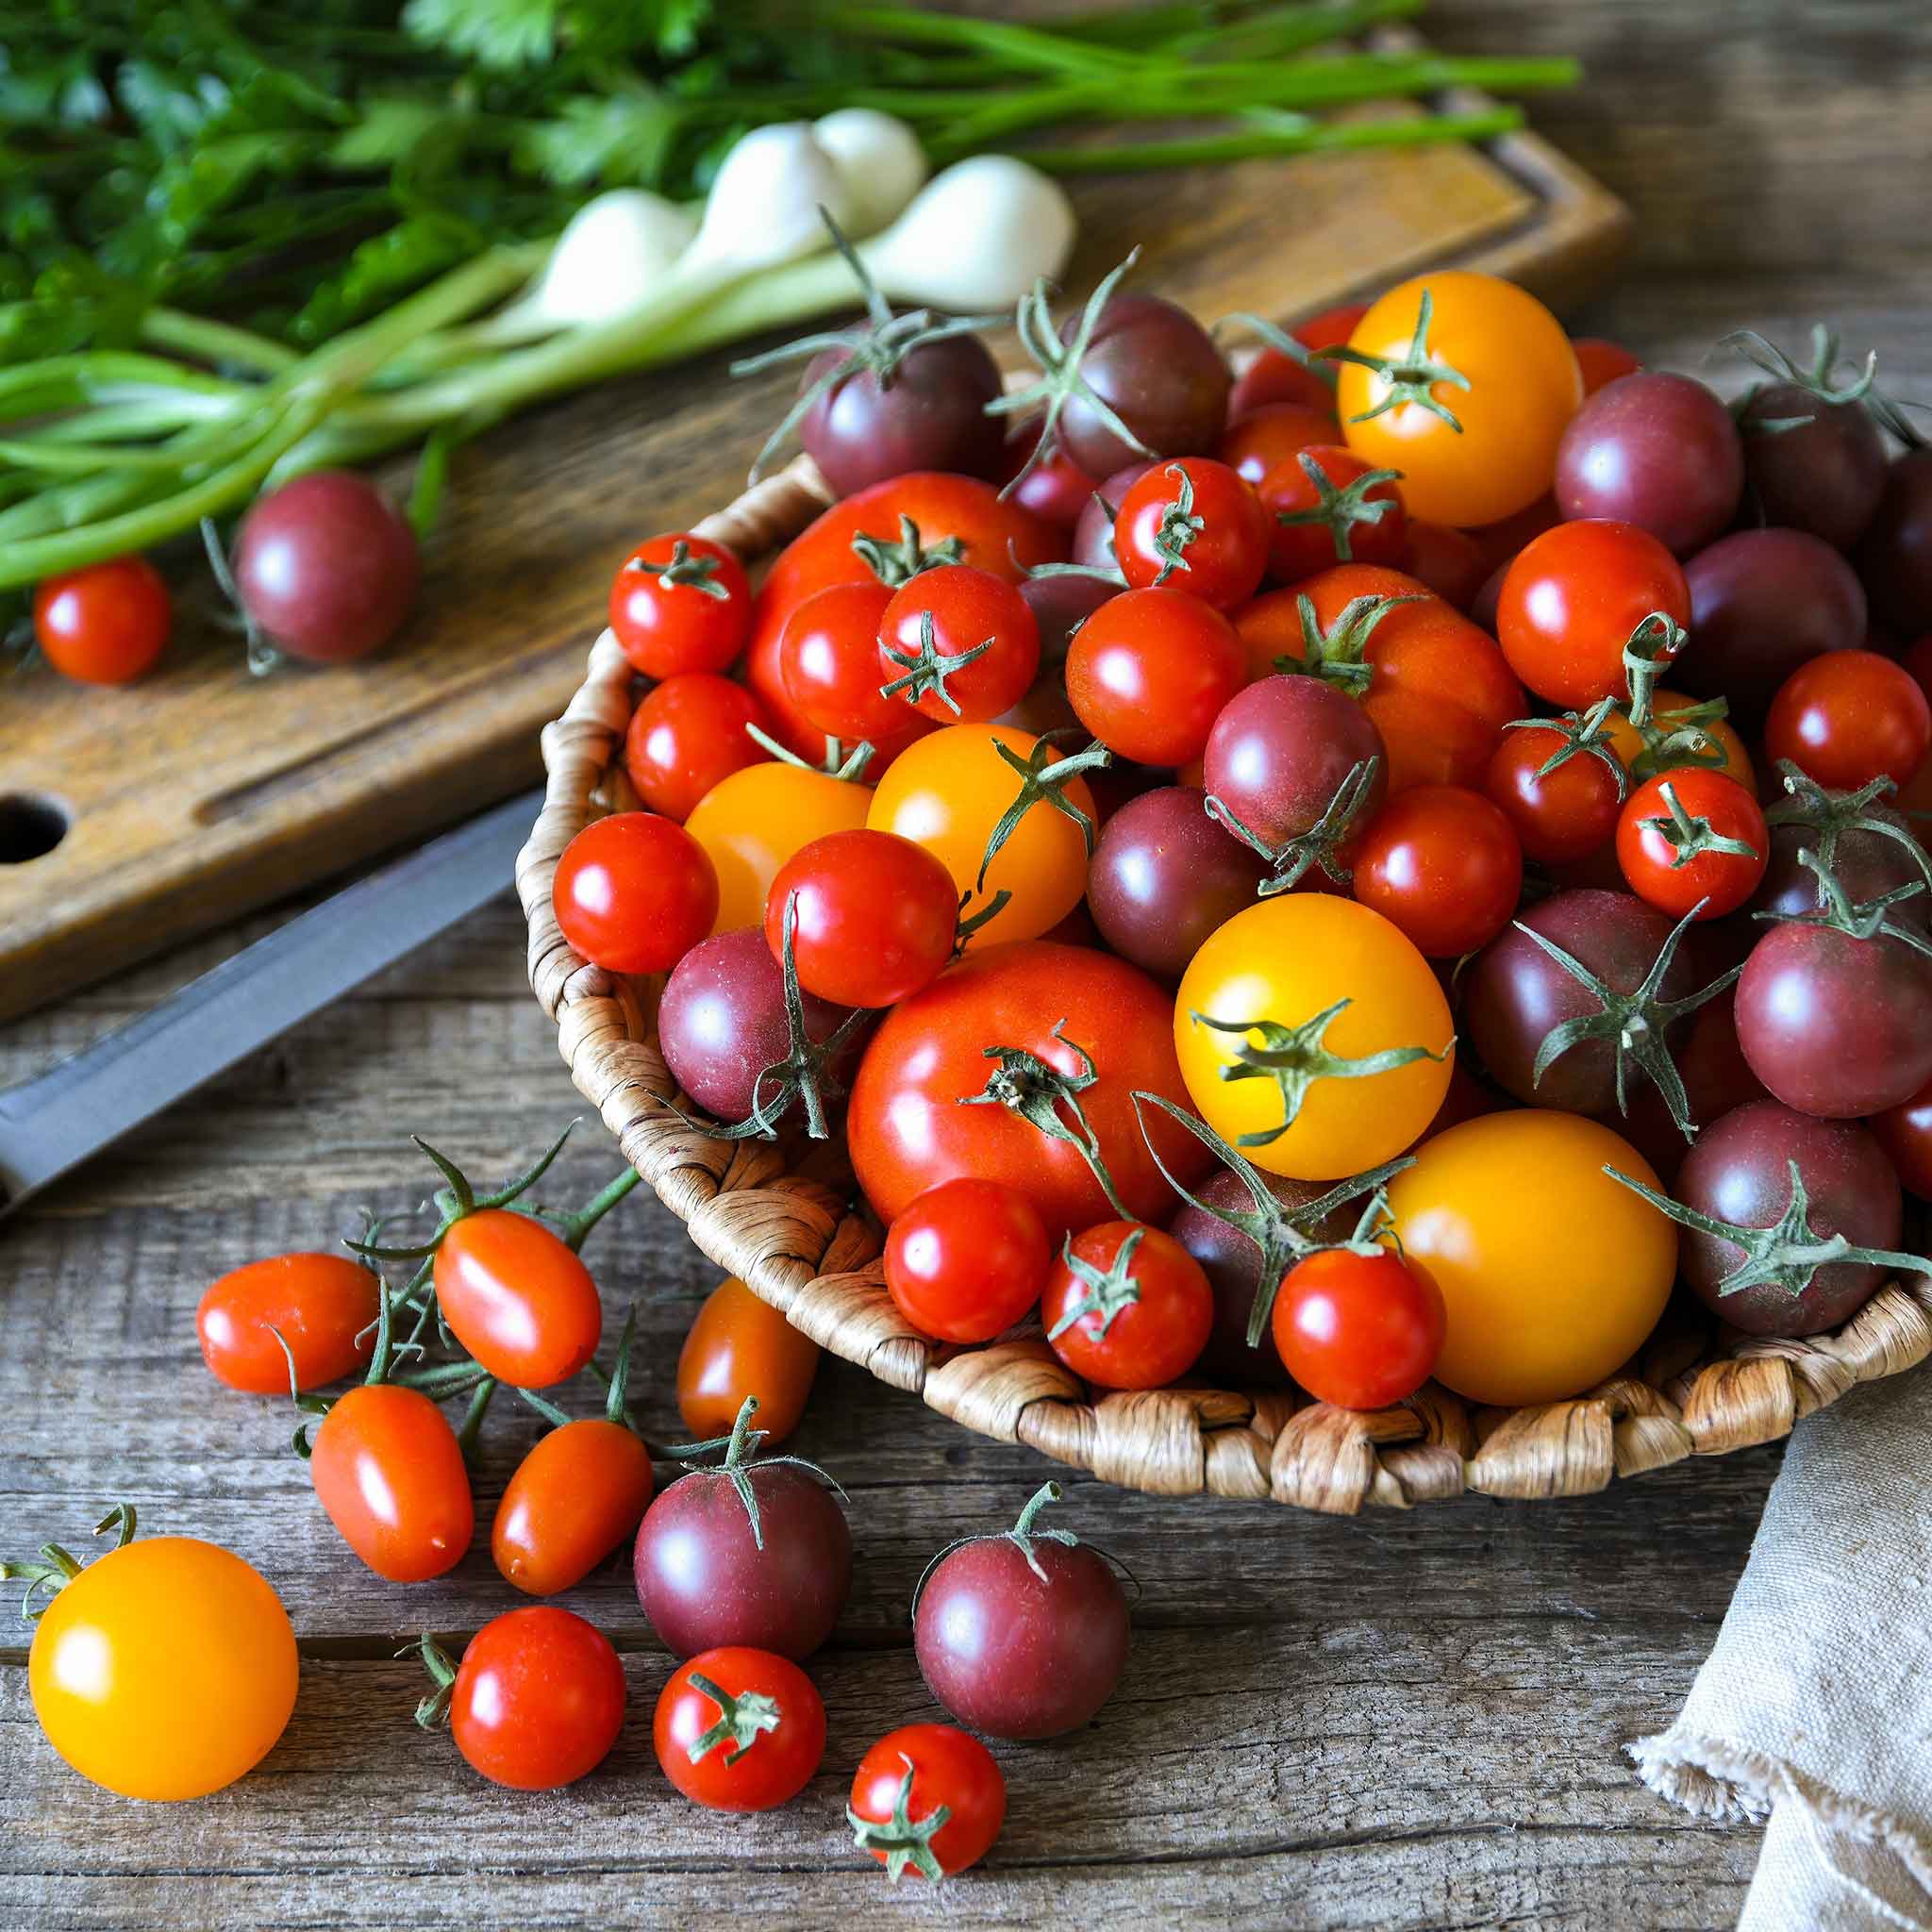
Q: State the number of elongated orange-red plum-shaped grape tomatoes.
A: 5